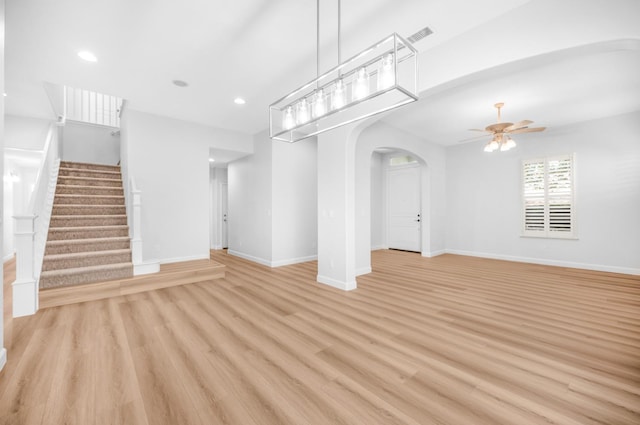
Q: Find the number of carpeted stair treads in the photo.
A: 11